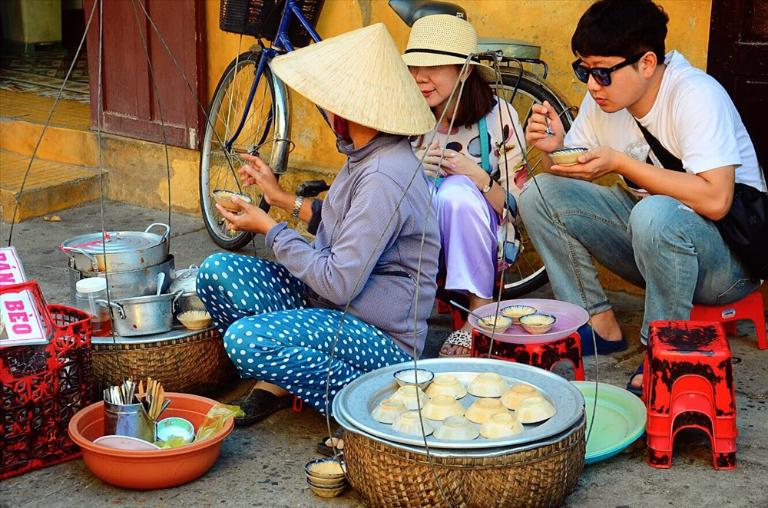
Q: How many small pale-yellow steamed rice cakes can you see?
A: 11